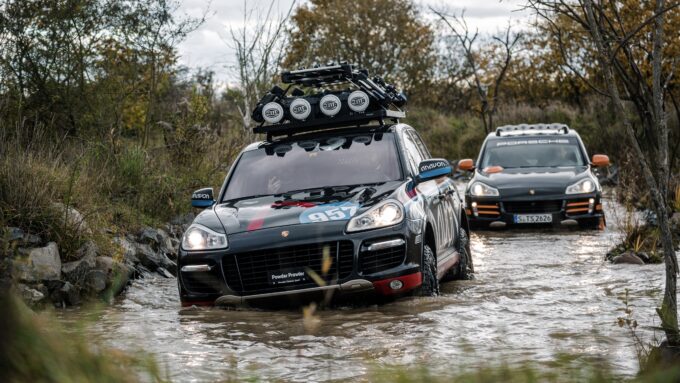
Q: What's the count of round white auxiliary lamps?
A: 4